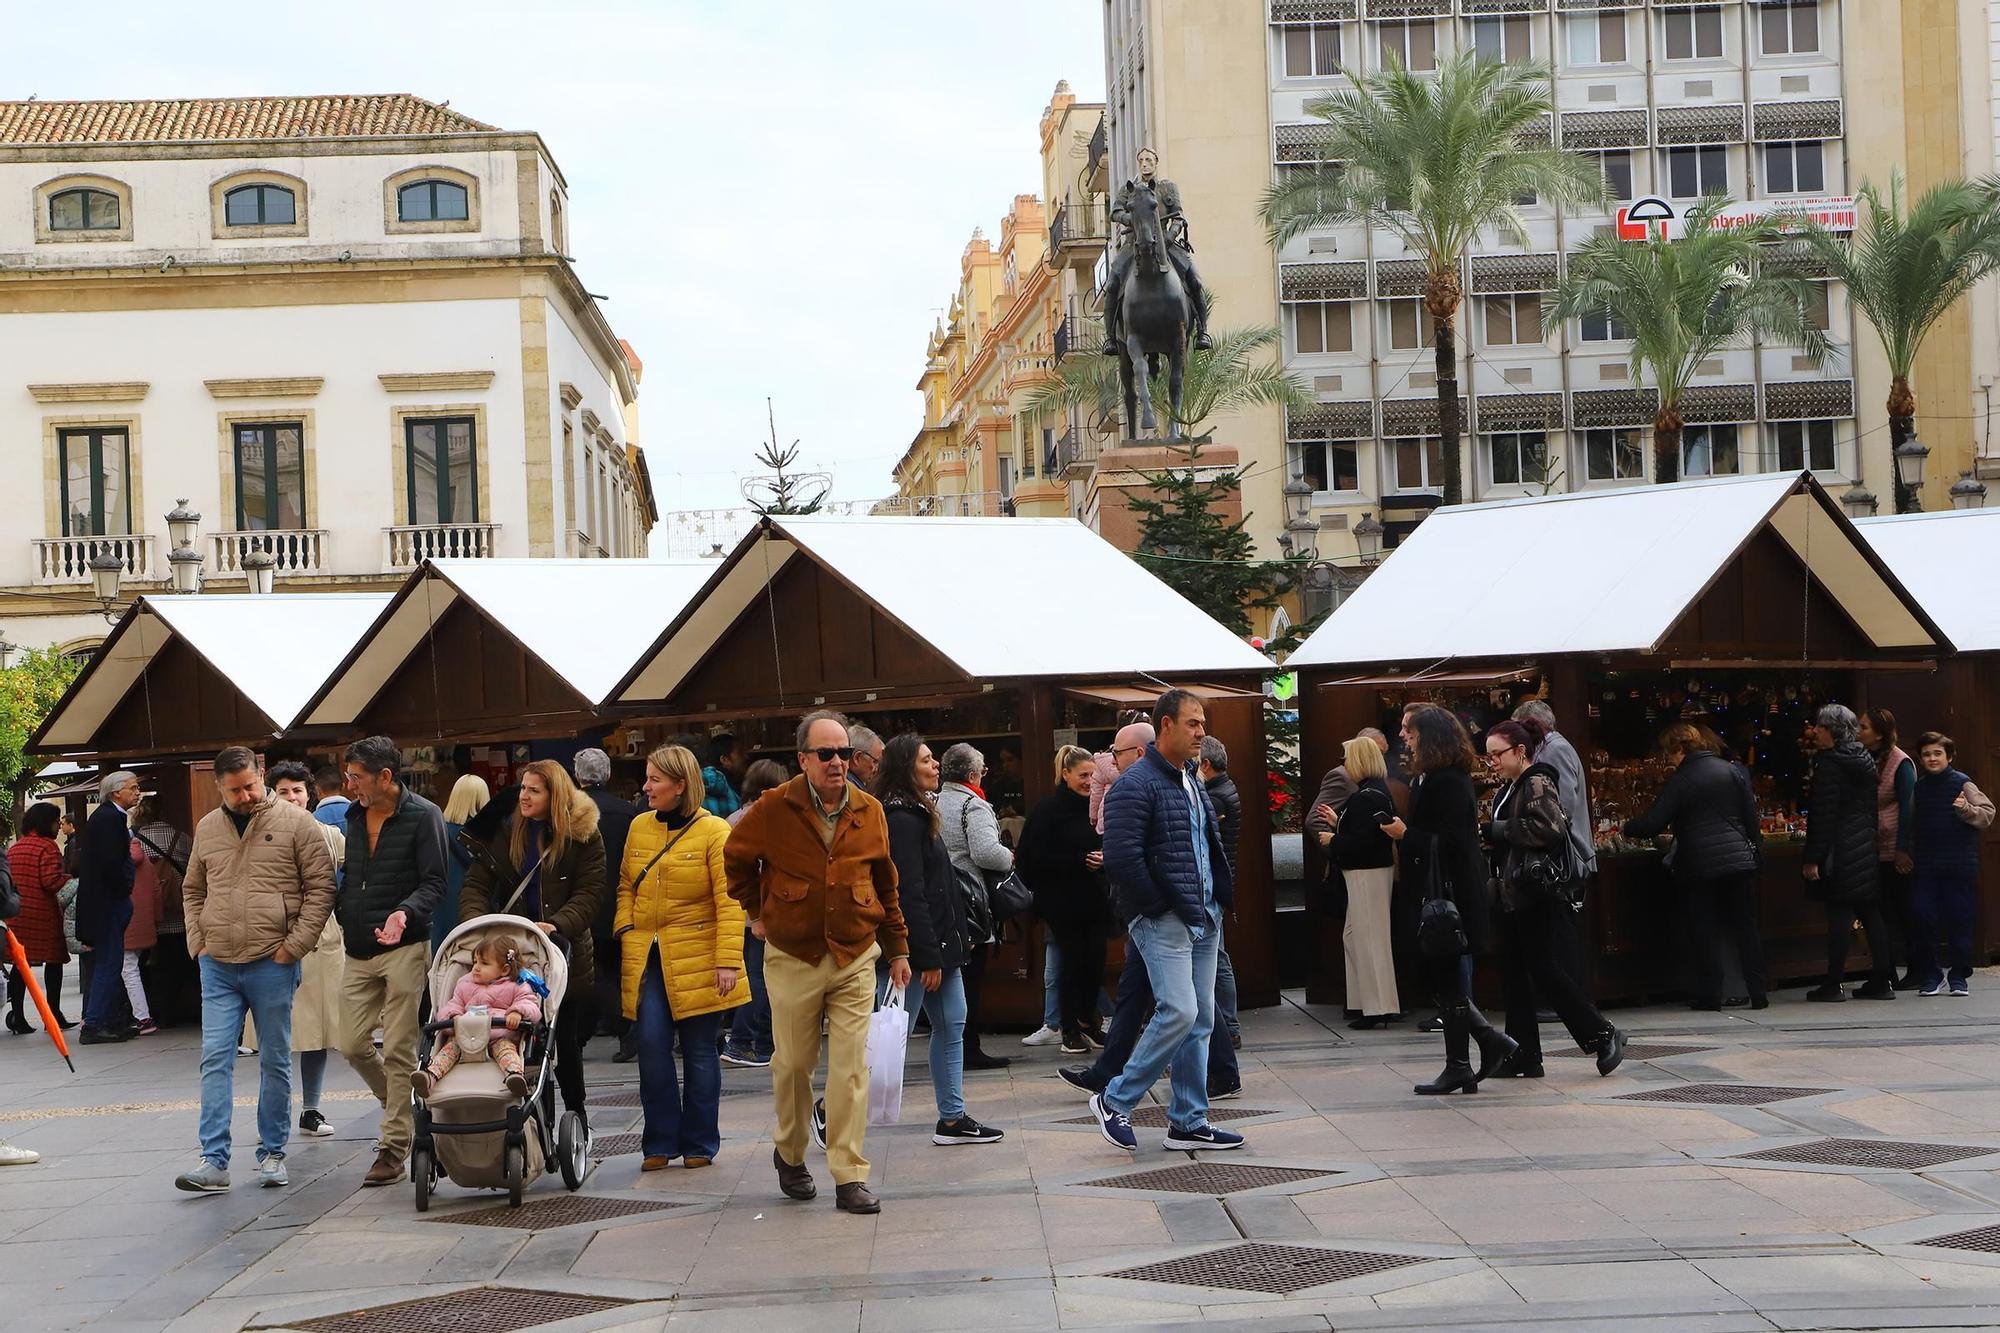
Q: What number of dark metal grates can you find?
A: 11